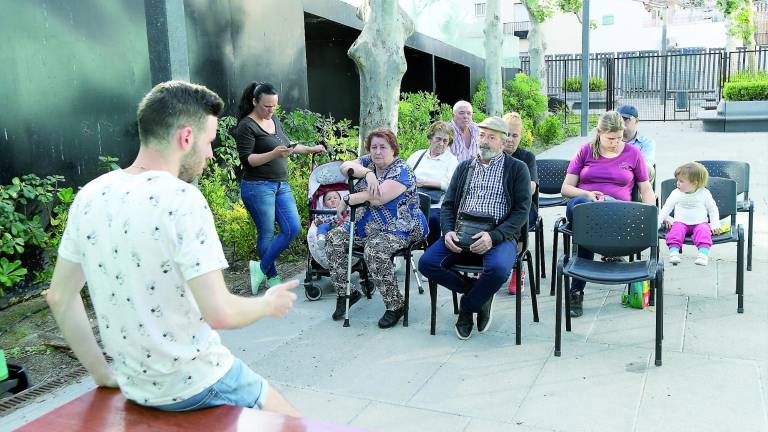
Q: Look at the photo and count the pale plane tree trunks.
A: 3